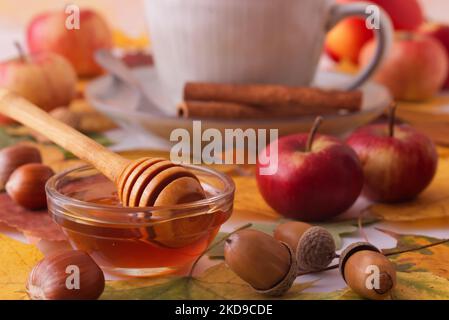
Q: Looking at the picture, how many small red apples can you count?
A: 2